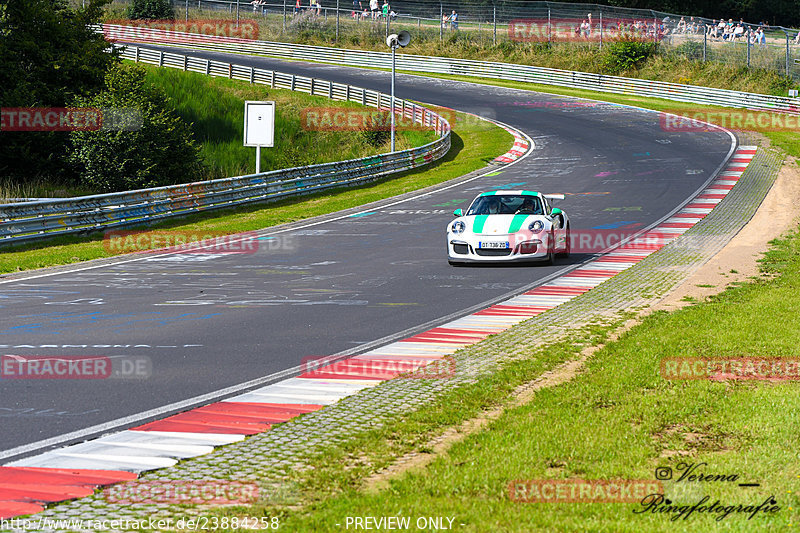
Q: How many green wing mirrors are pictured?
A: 2